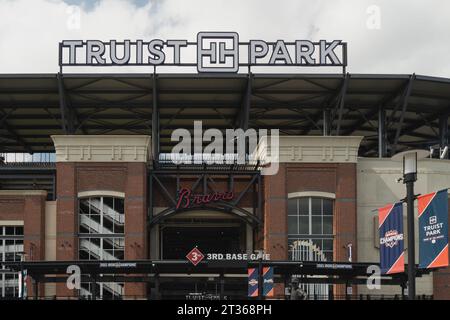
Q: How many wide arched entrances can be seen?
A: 1